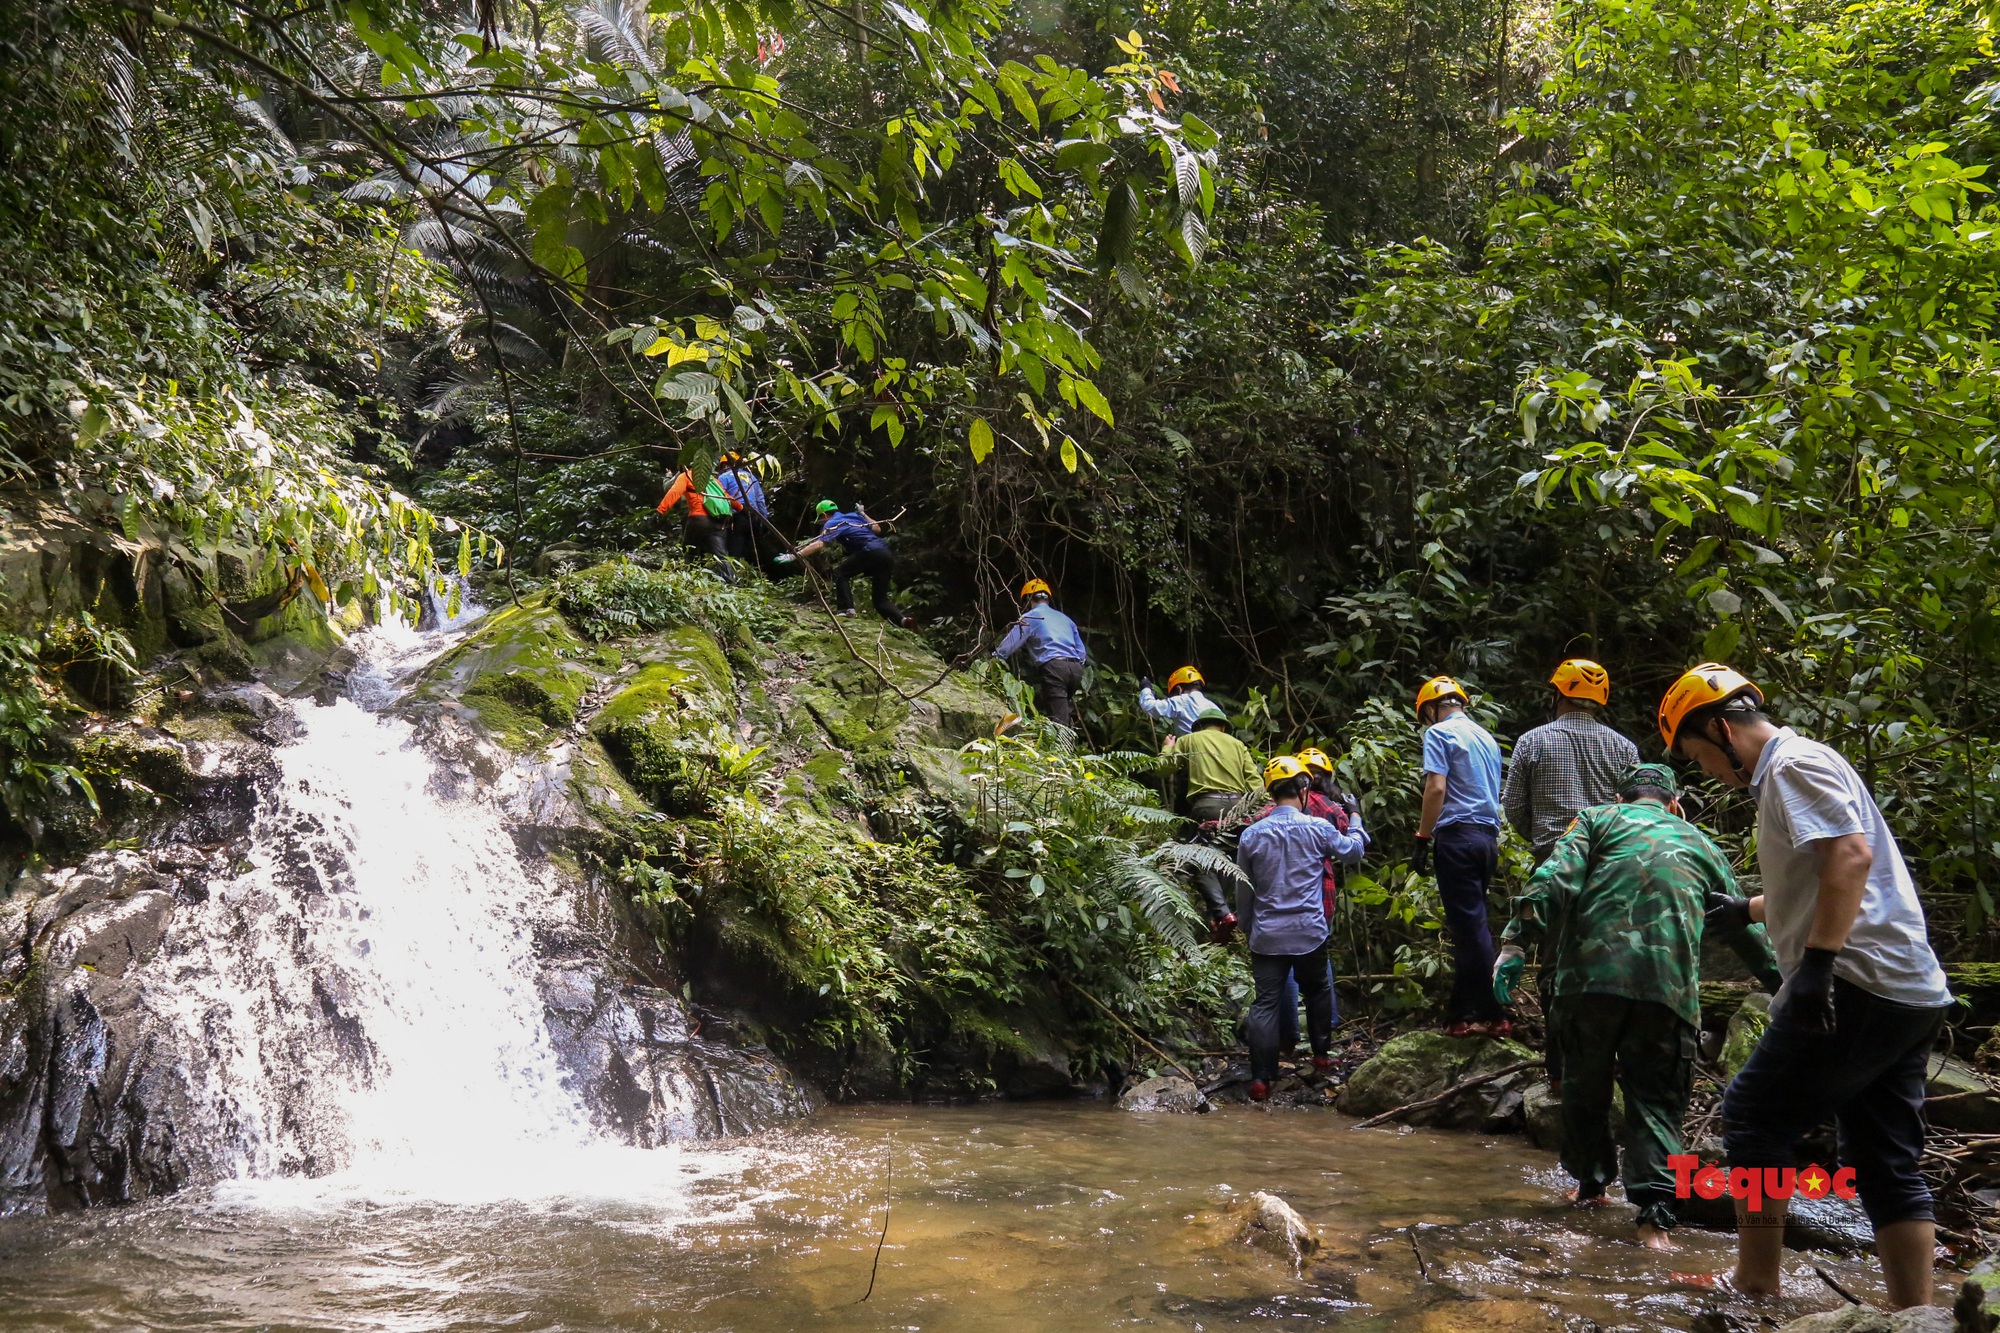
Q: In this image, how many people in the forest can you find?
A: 12